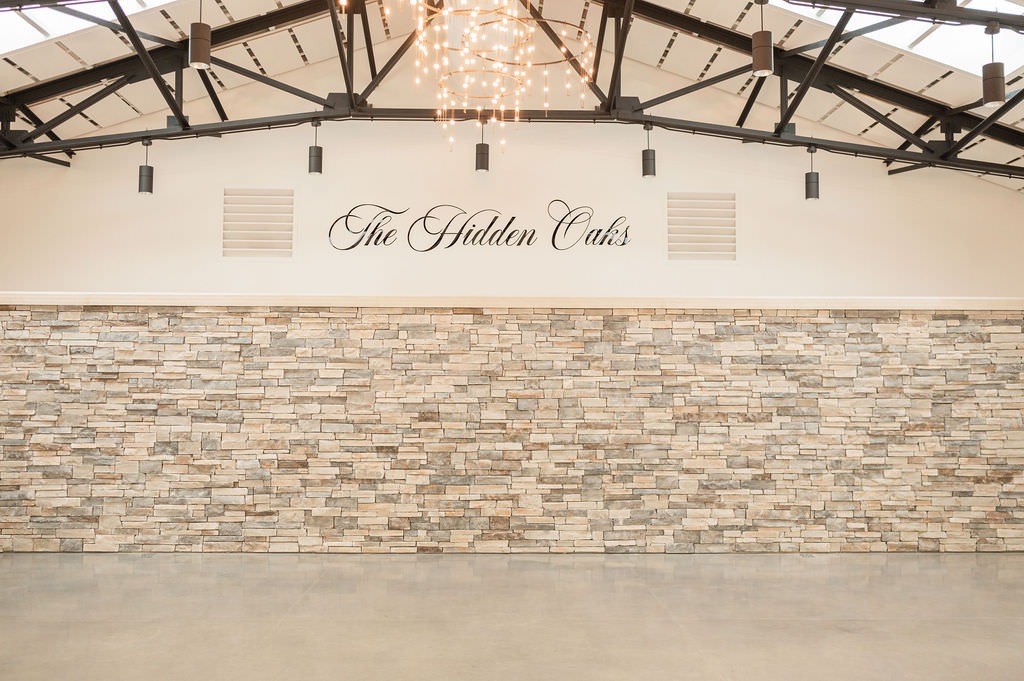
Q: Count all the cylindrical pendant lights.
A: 8